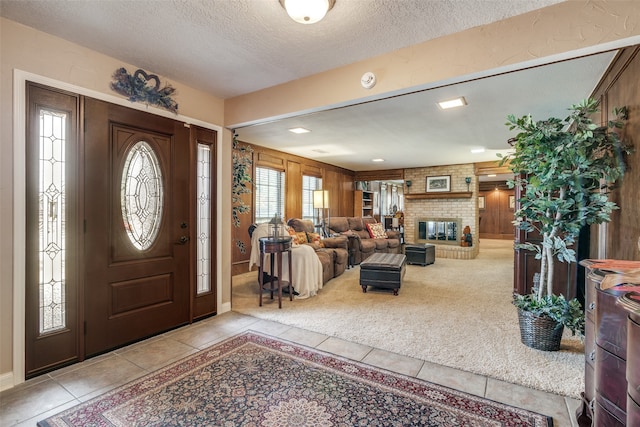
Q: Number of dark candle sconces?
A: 2